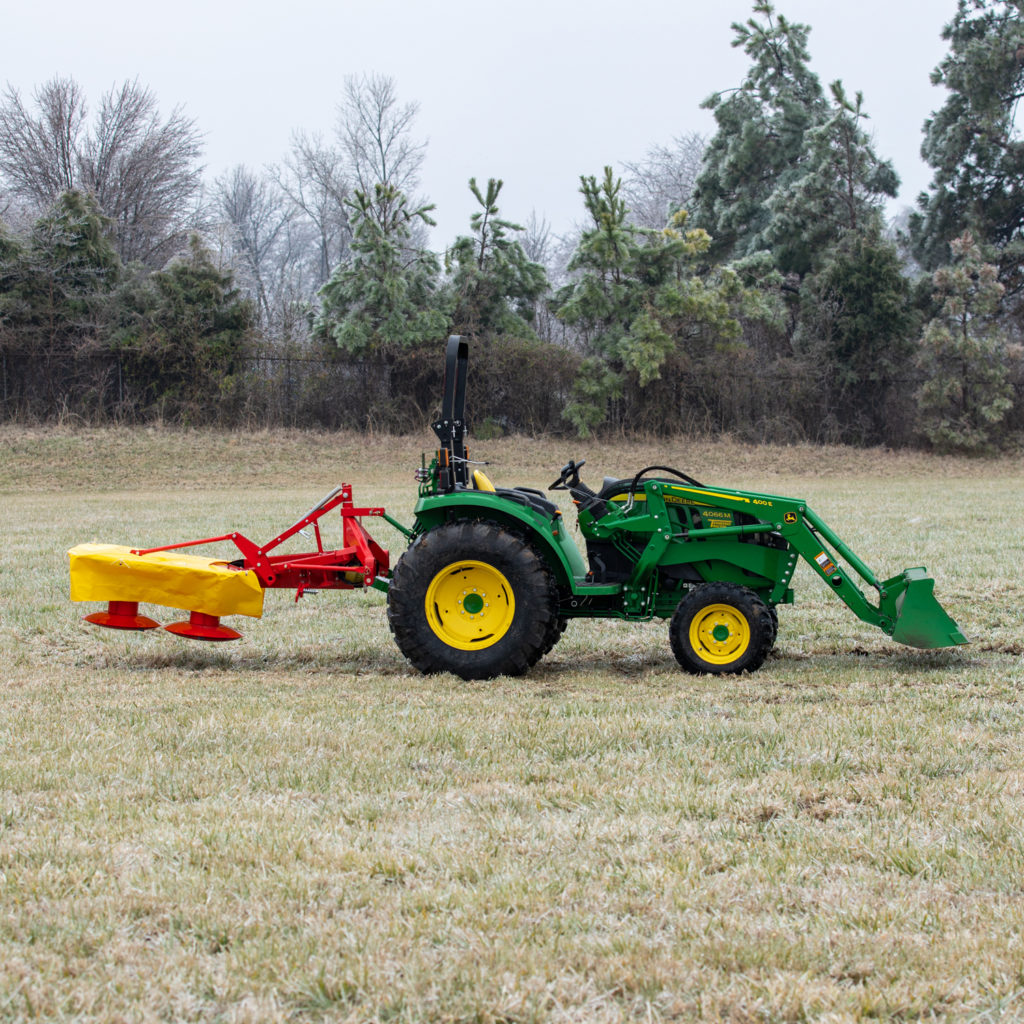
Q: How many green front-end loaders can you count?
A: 1